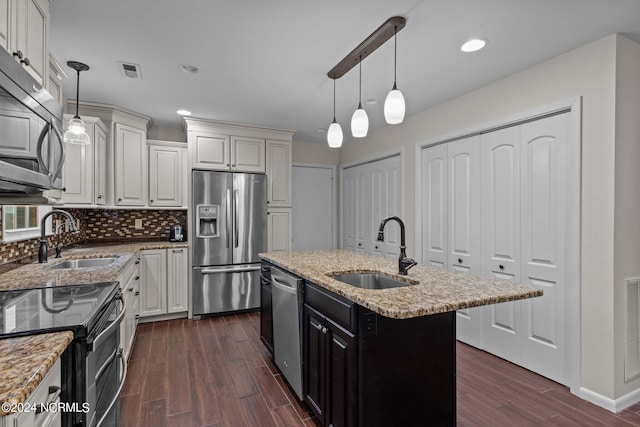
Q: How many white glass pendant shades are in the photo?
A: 3